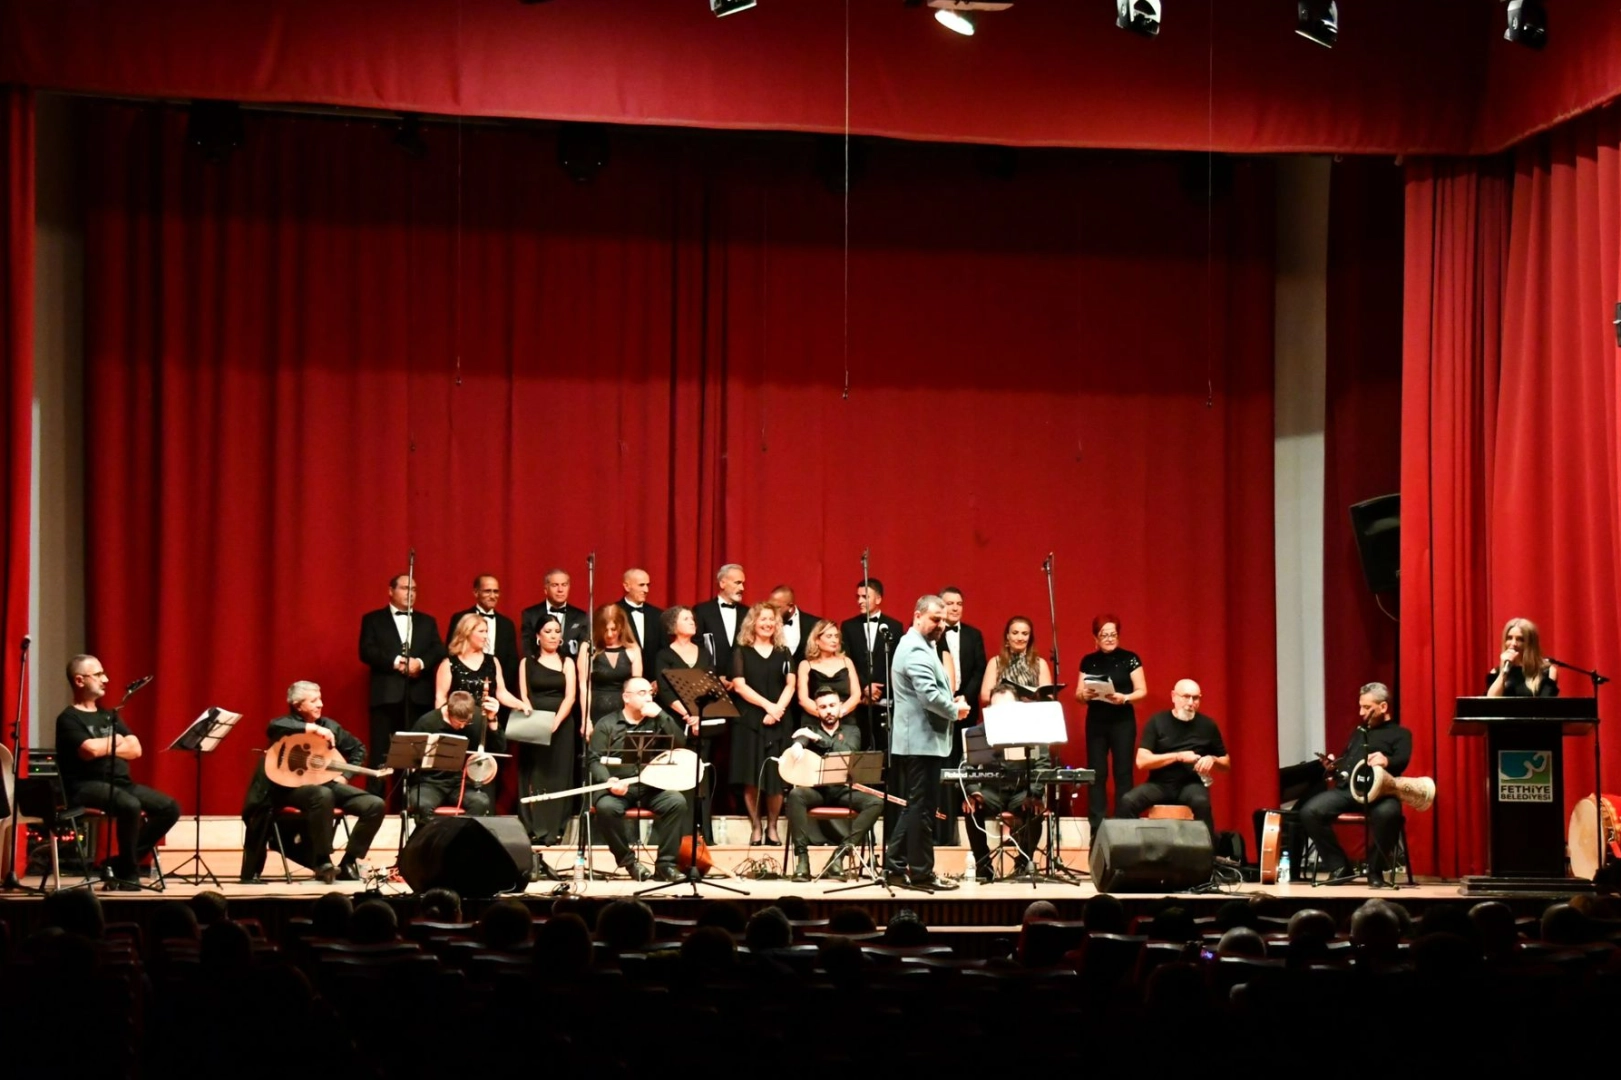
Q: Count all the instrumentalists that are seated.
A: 8